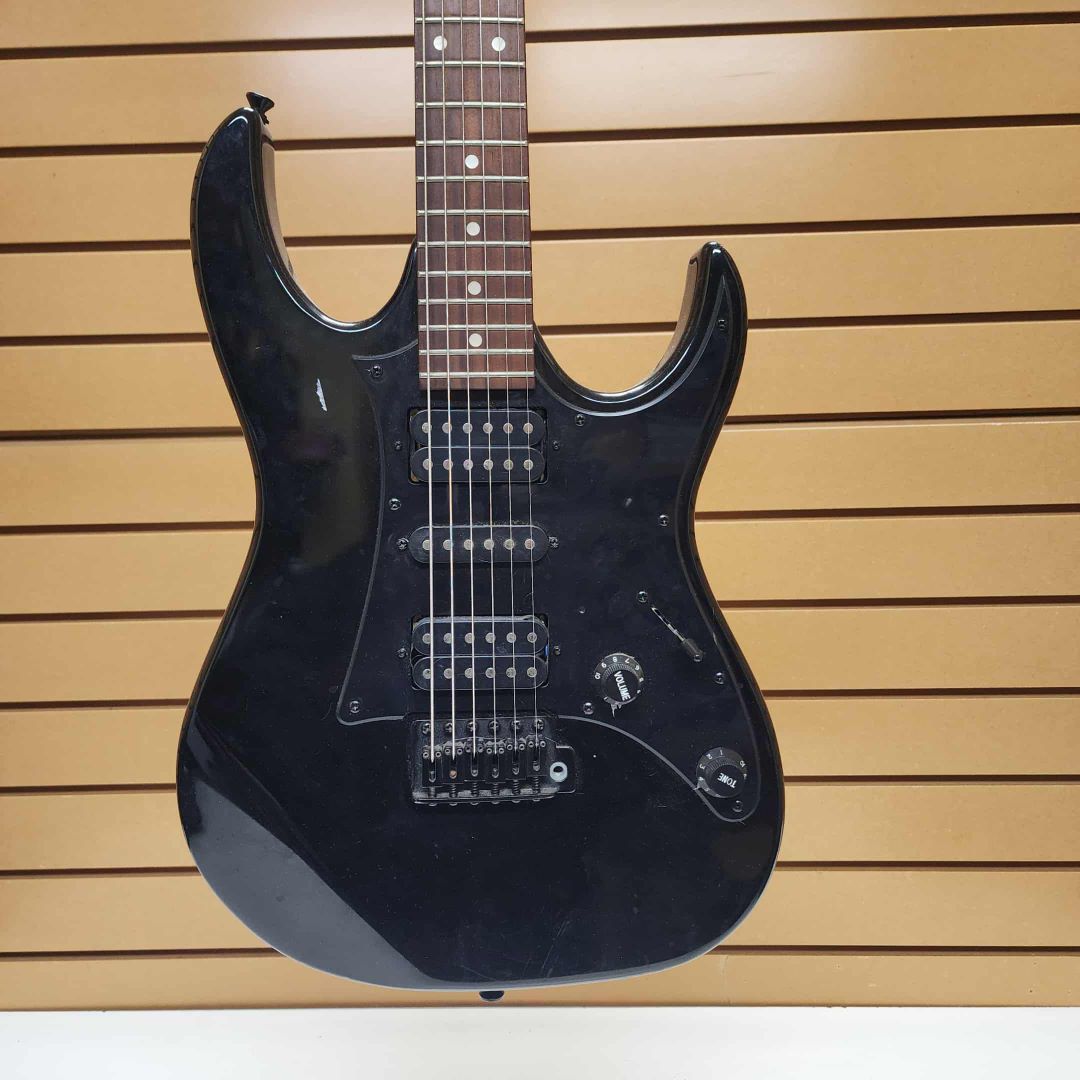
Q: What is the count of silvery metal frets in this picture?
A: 12